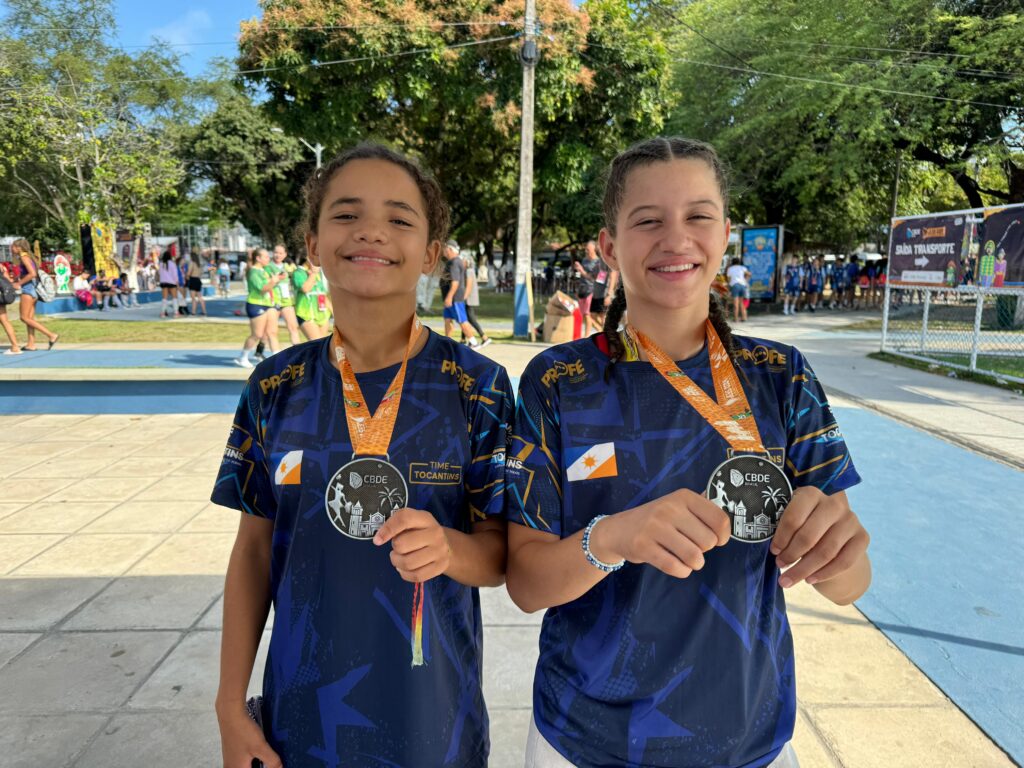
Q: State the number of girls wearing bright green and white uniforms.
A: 3